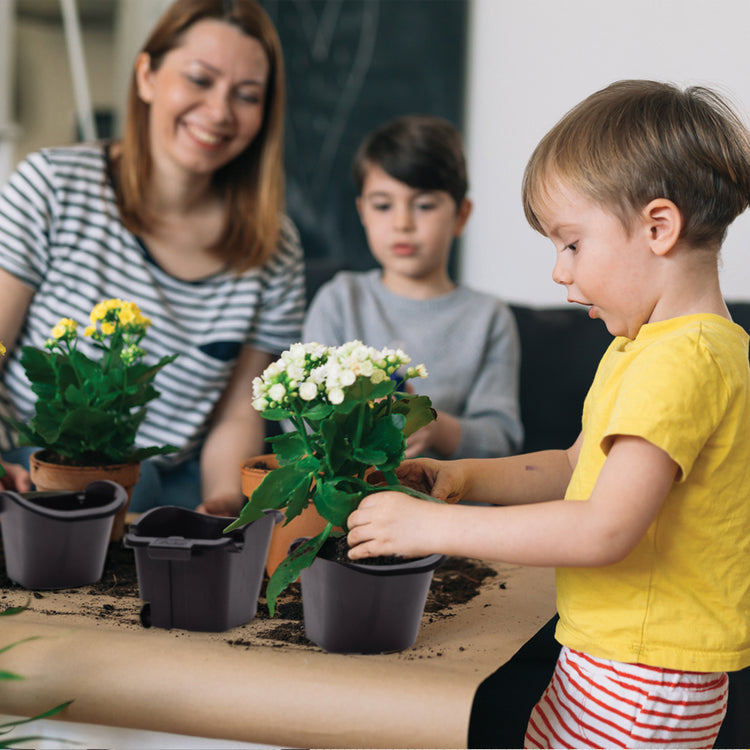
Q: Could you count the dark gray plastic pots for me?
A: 3